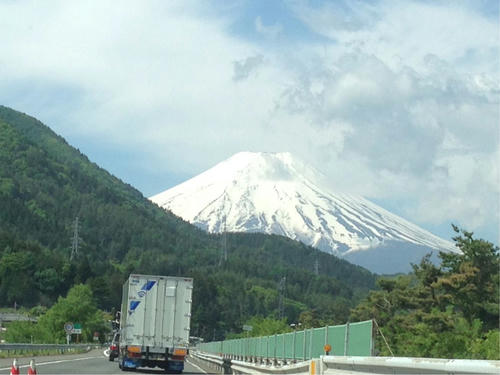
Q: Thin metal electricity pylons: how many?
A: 4